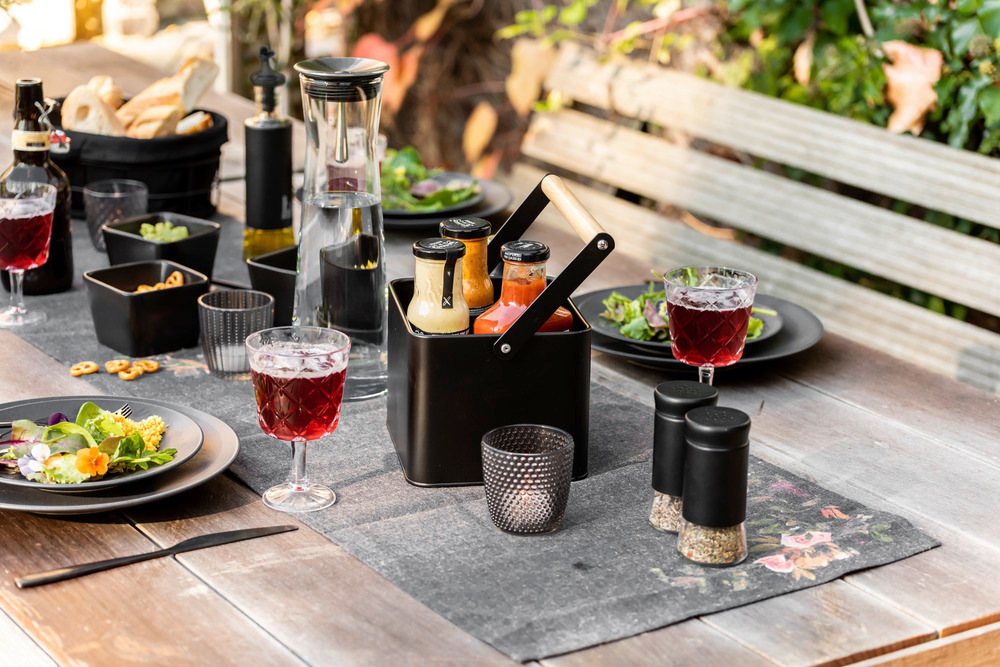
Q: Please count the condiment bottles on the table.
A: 3